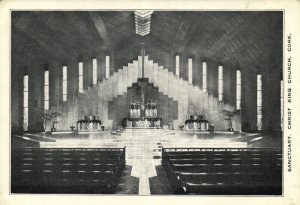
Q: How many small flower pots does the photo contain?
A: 4